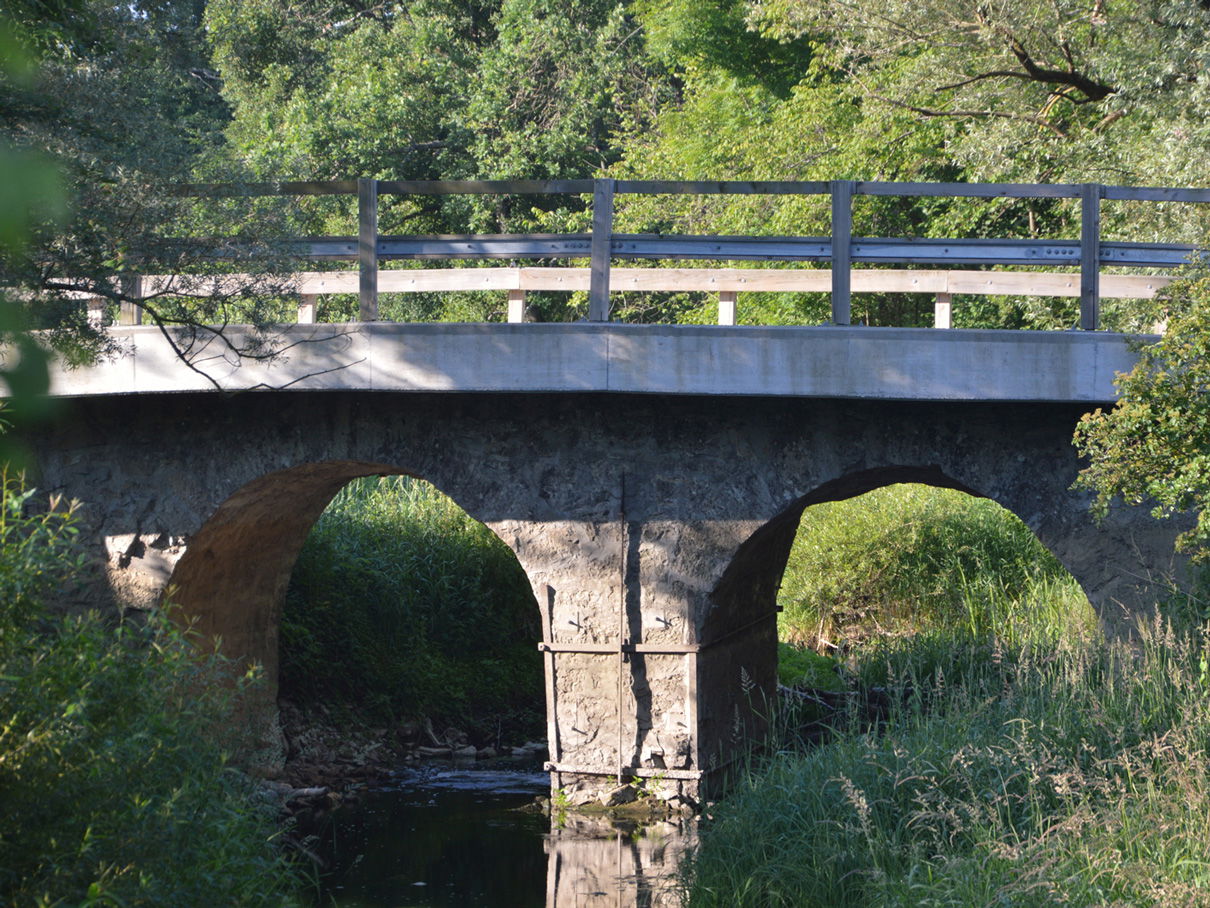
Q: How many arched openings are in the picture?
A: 2